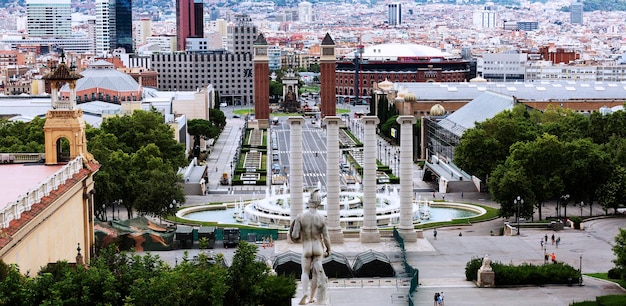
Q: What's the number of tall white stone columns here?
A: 4